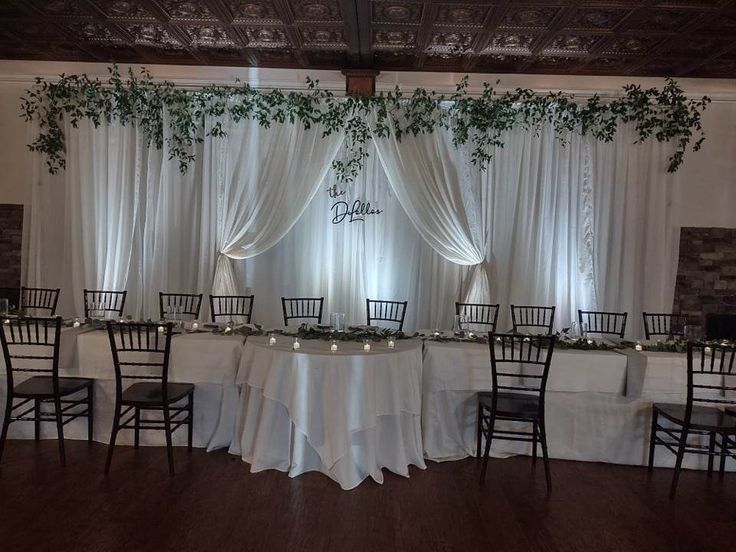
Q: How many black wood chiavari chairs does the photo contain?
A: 14